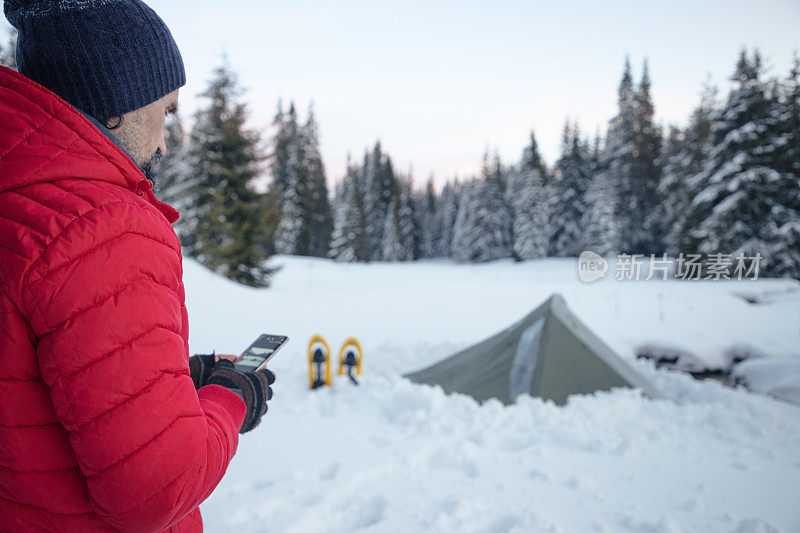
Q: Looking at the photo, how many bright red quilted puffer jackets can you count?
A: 1